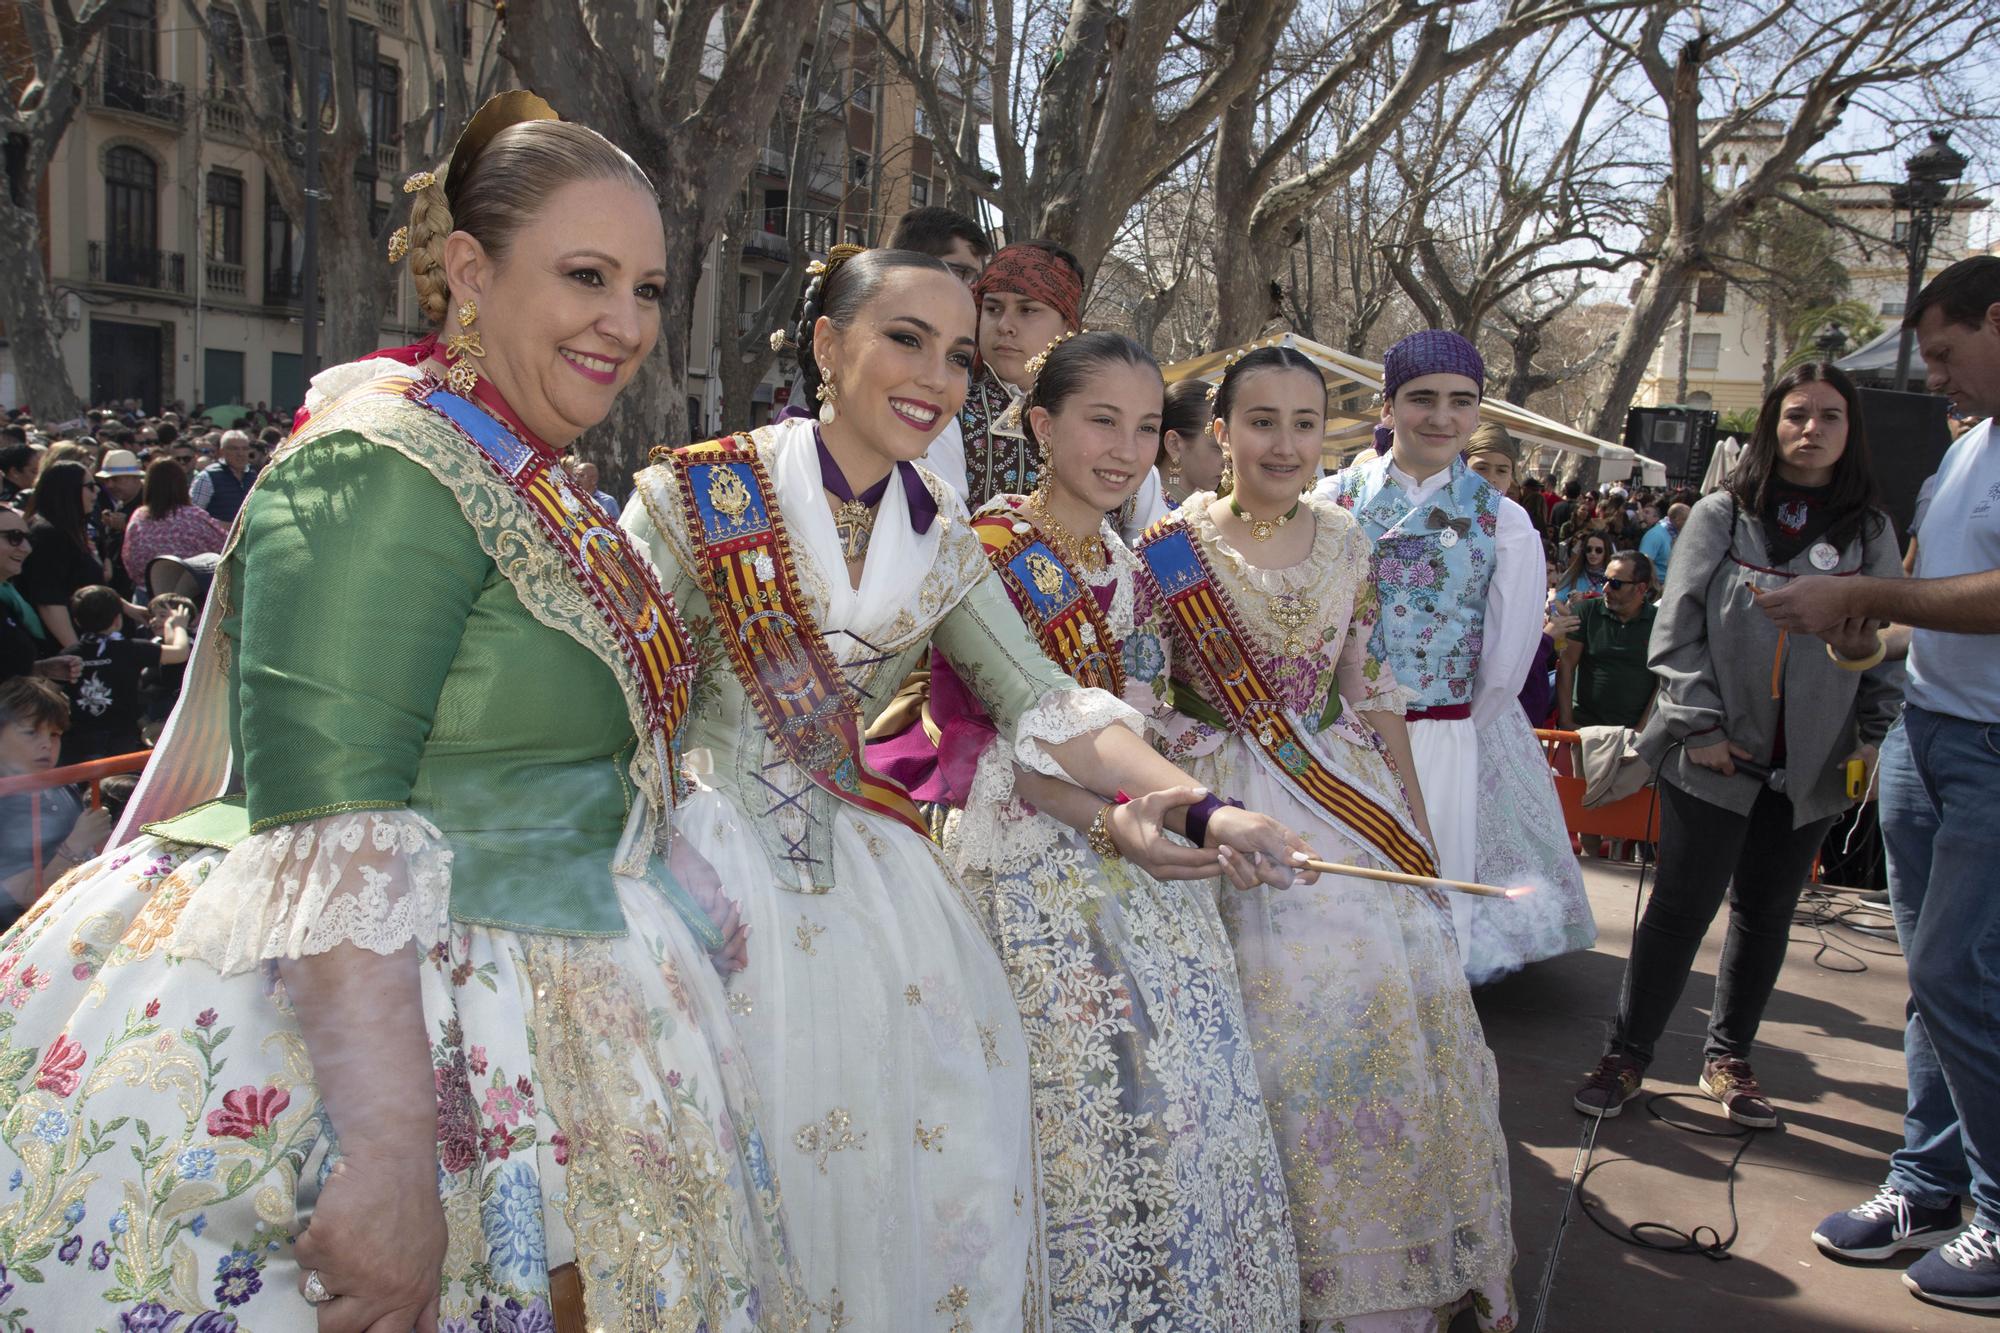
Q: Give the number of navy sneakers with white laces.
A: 2